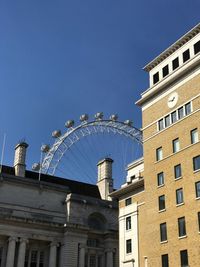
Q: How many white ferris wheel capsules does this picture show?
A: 8